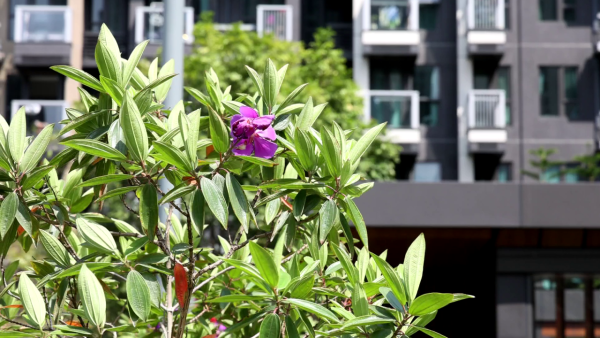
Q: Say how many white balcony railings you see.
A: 8